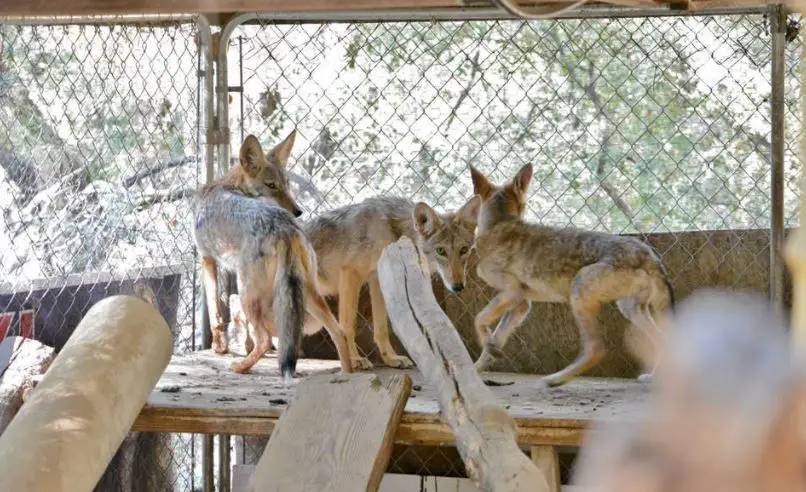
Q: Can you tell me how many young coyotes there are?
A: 3